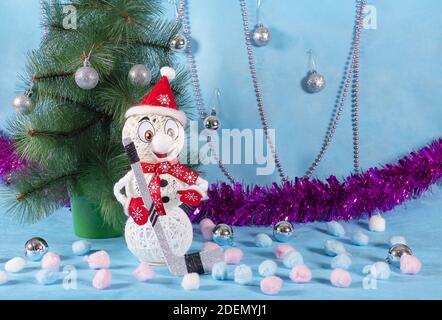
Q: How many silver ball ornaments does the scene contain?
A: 11